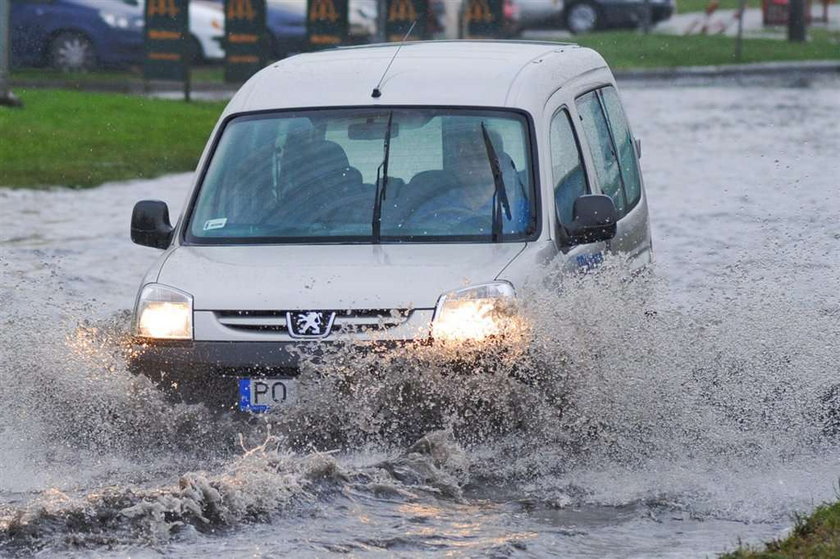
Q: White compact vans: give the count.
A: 1